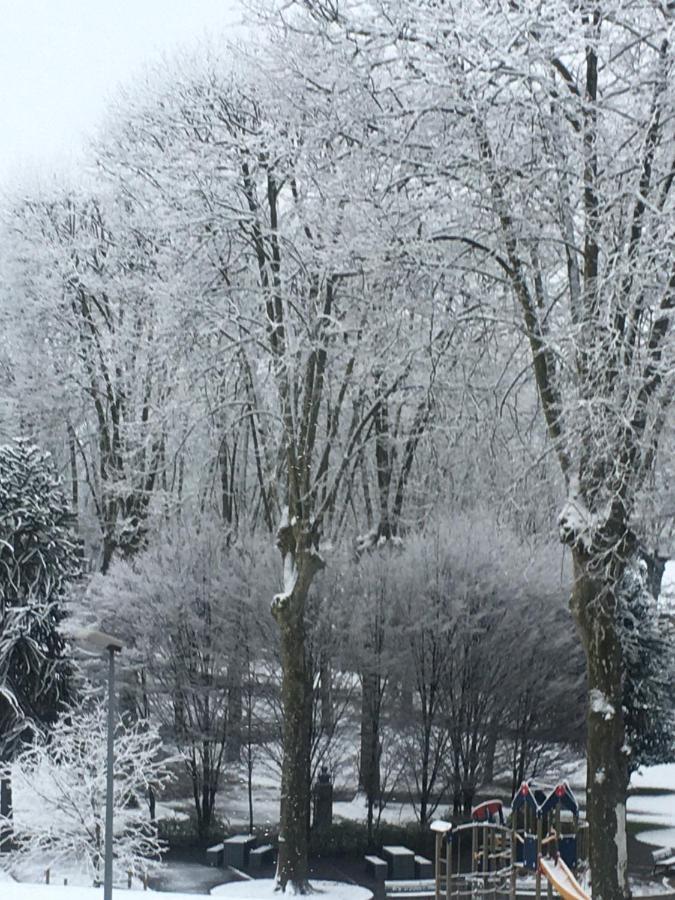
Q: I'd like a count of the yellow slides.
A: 1